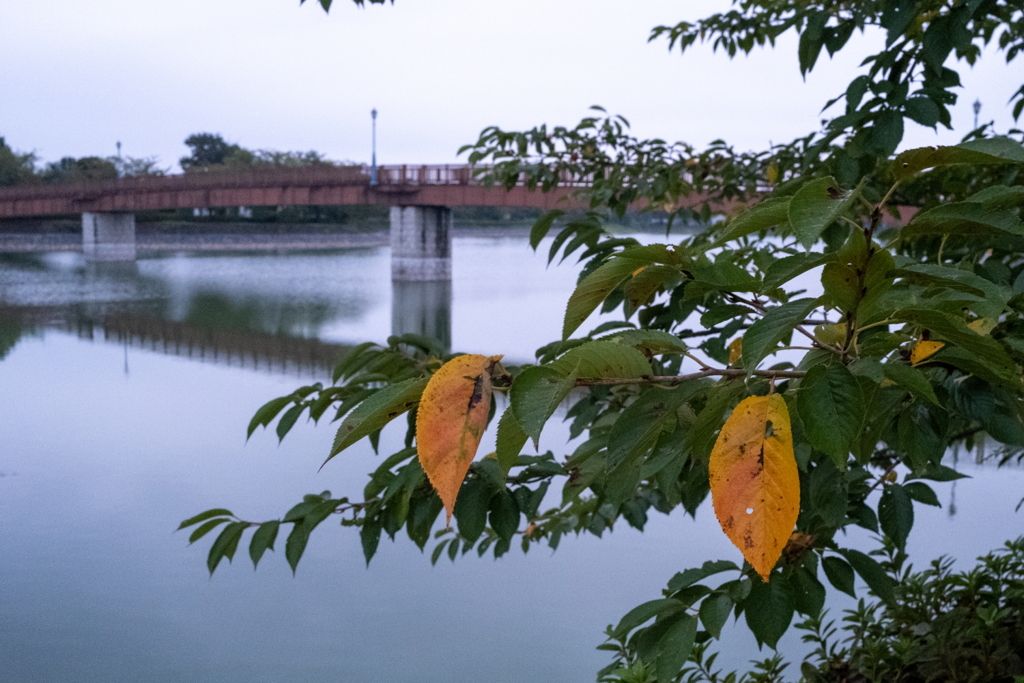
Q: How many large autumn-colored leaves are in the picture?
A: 2